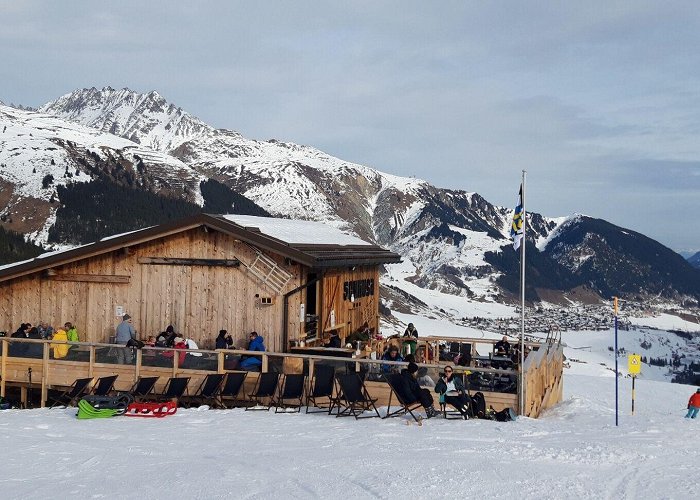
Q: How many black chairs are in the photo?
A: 13